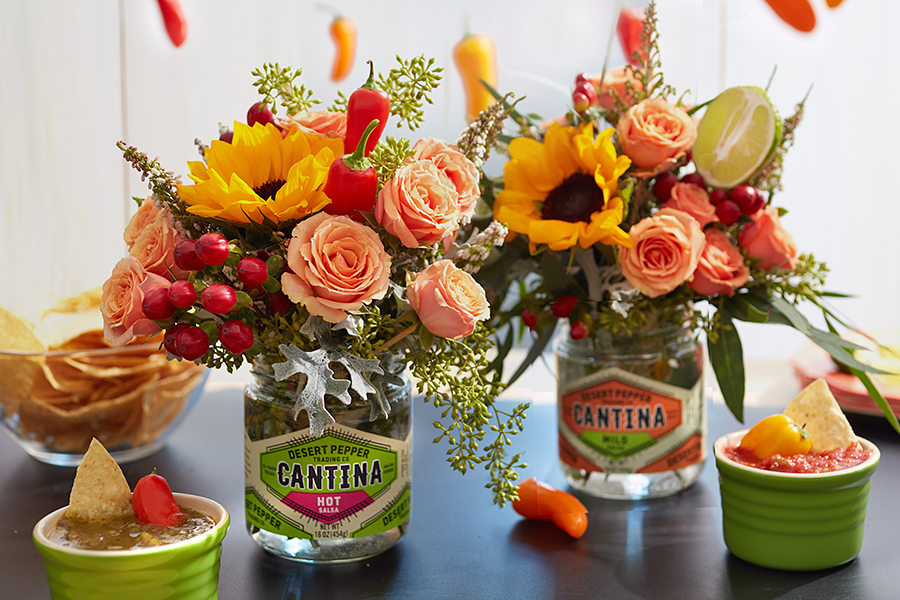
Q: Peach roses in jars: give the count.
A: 14